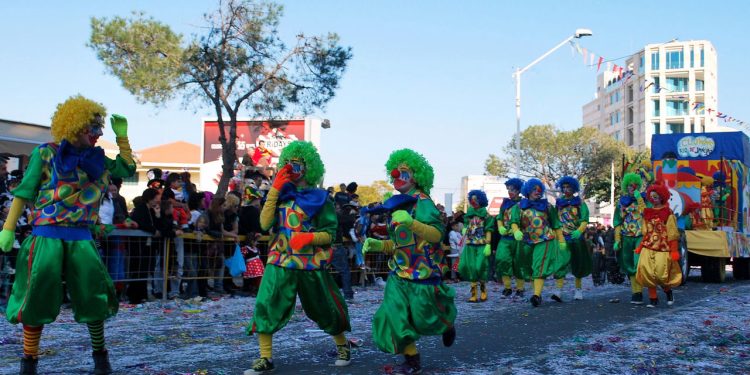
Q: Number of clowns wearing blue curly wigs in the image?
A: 4